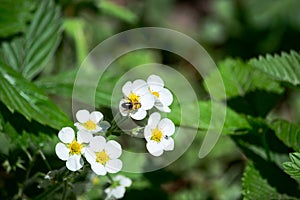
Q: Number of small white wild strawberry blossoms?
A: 7